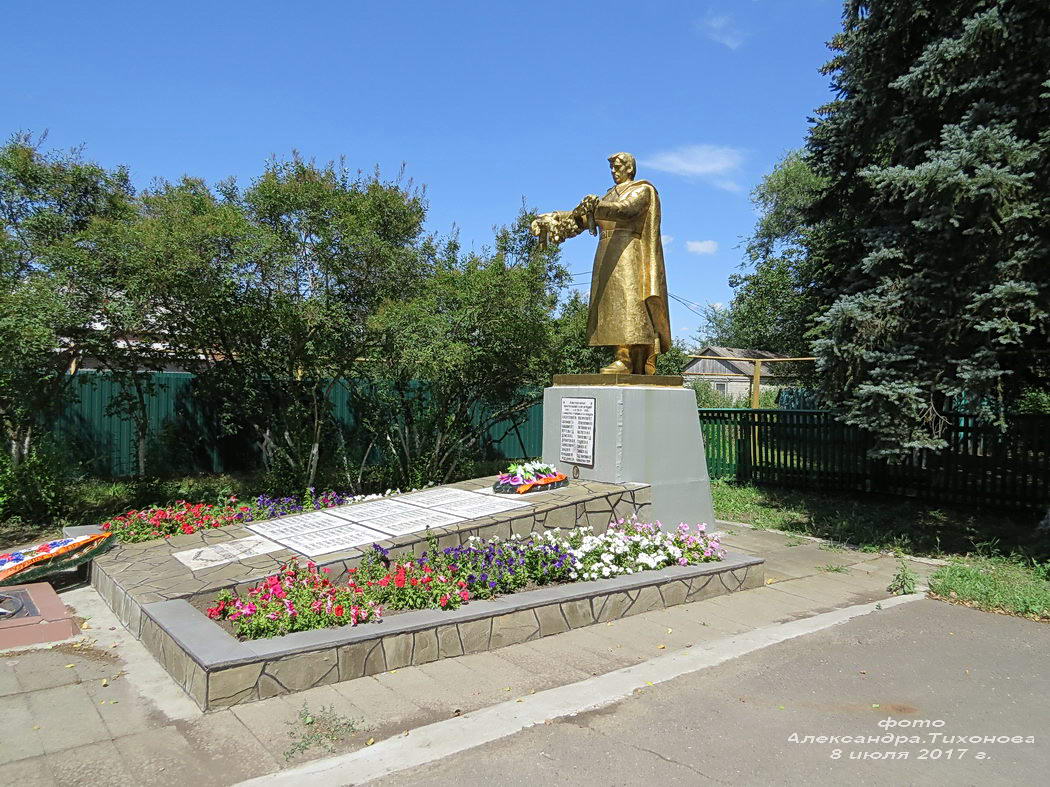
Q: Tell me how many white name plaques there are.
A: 7